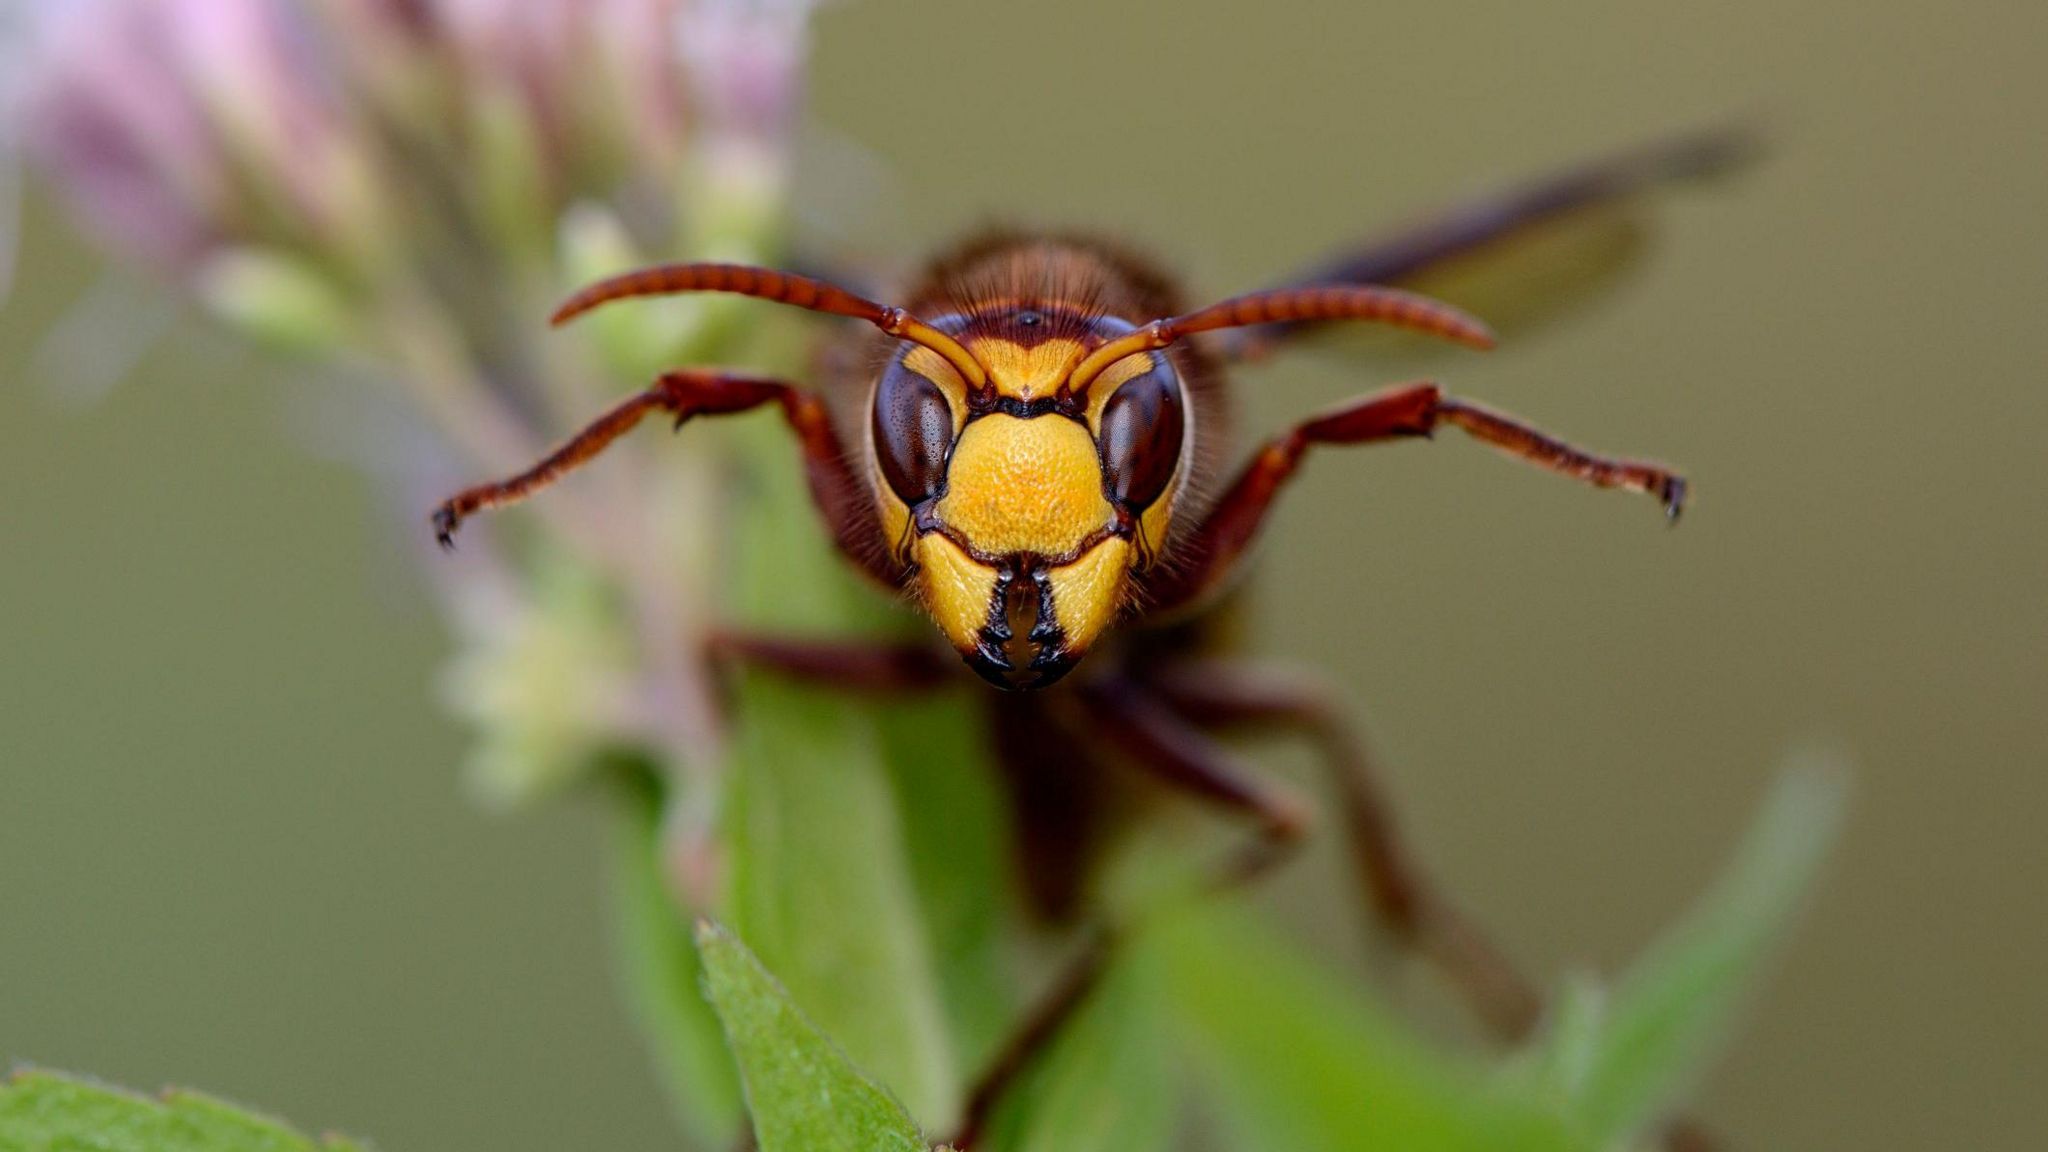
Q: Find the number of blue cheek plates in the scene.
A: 0